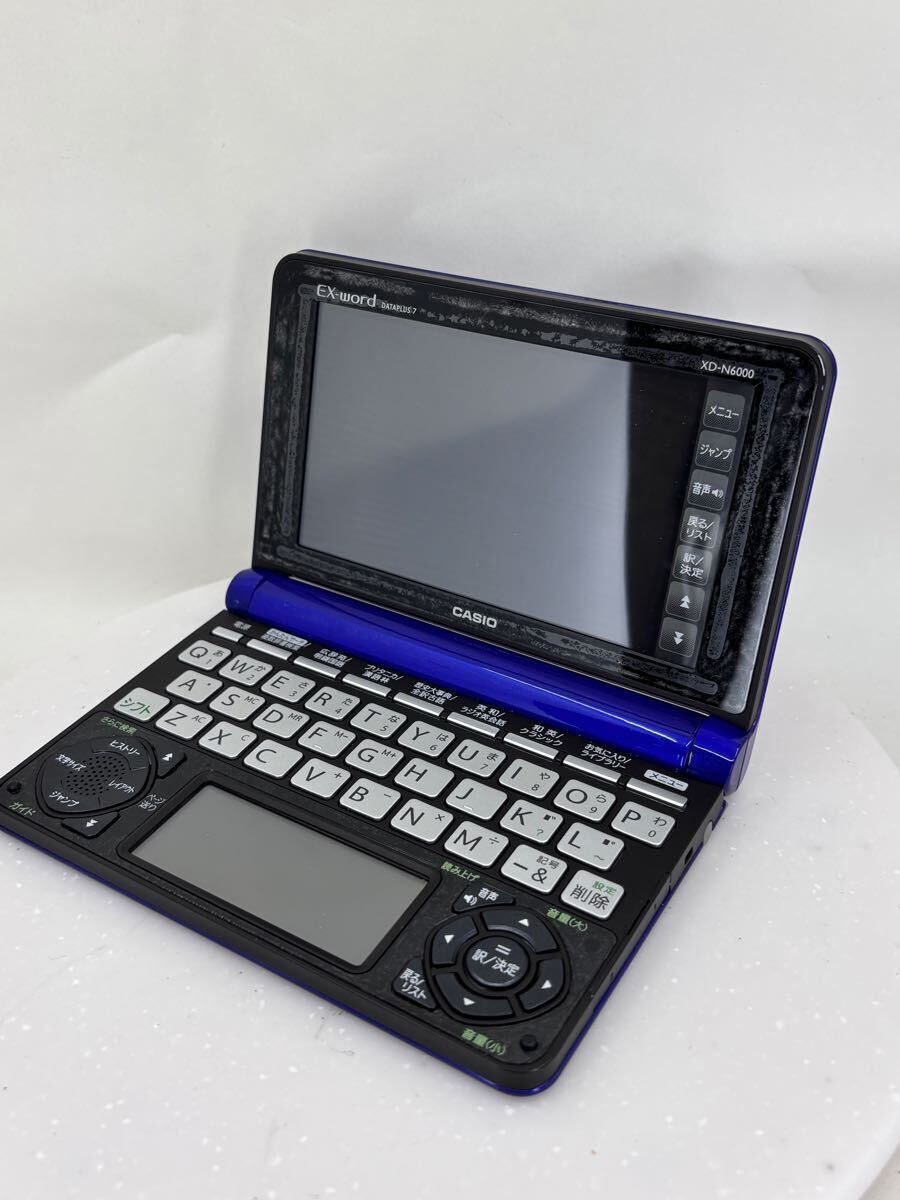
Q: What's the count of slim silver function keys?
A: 9